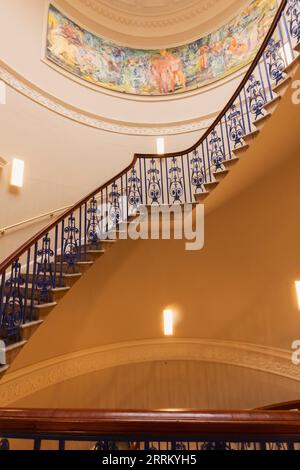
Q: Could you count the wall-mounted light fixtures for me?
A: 4